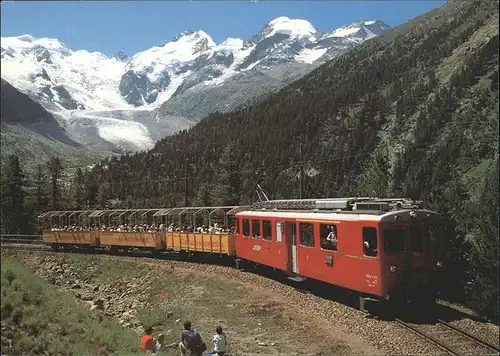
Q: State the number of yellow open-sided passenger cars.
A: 3